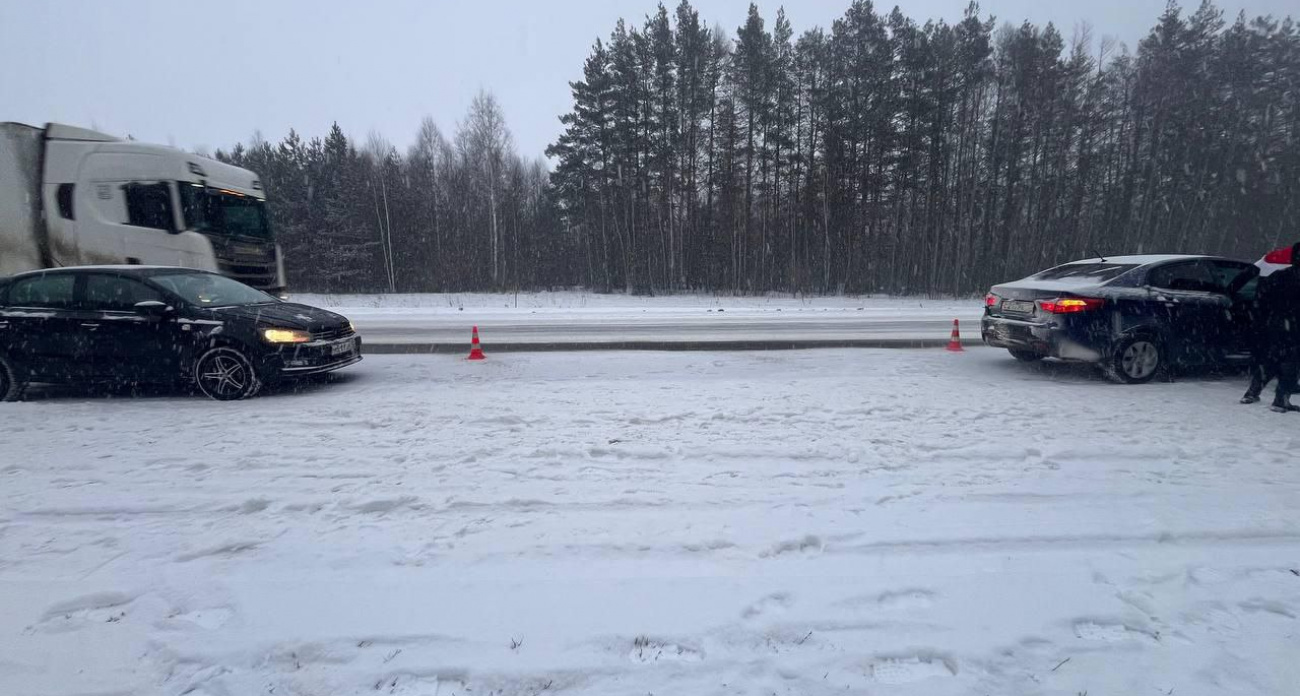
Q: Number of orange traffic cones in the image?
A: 2